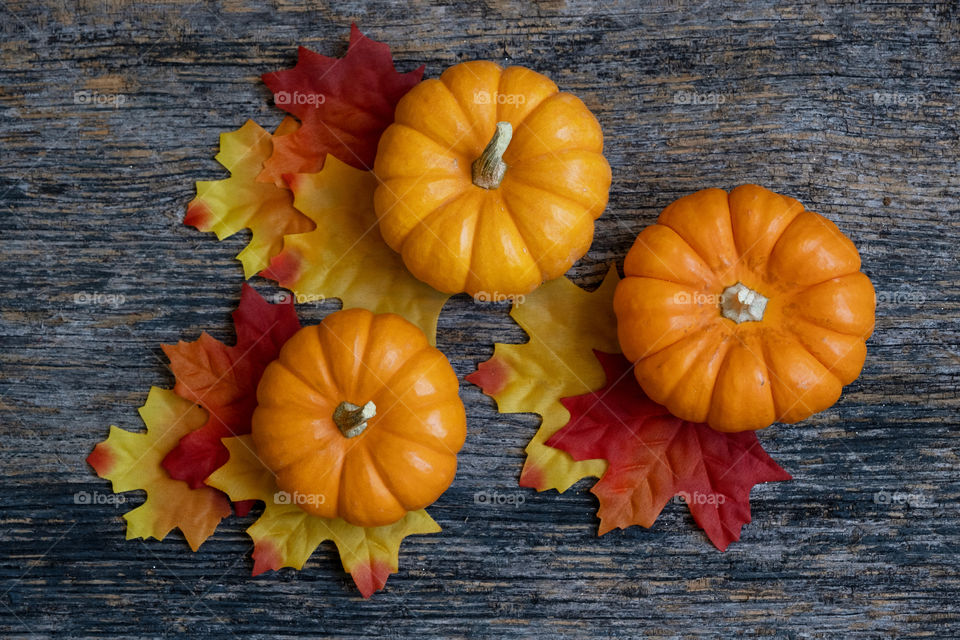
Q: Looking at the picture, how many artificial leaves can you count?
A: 8